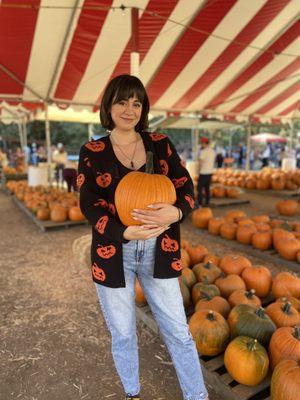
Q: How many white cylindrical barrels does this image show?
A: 3